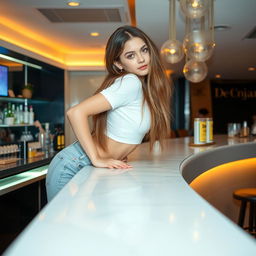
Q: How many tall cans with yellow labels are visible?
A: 2